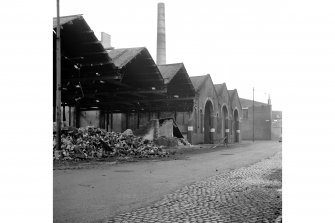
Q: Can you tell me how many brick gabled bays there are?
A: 3